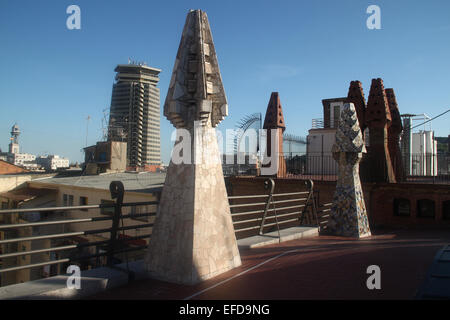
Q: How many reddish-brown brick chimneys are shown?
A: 4